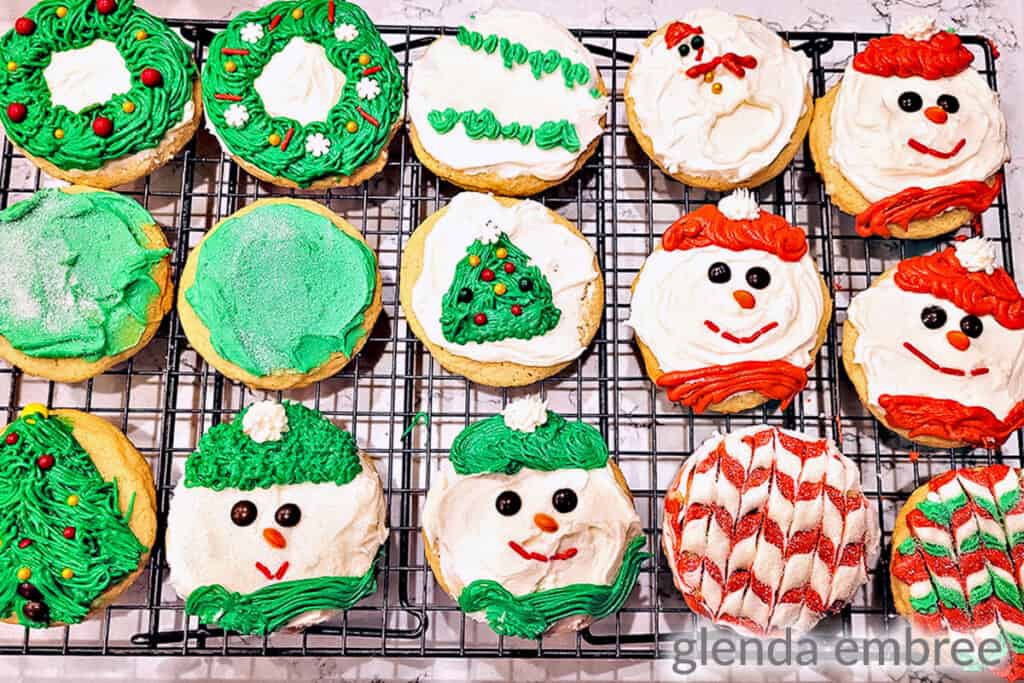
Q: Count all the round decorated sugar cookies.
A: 15